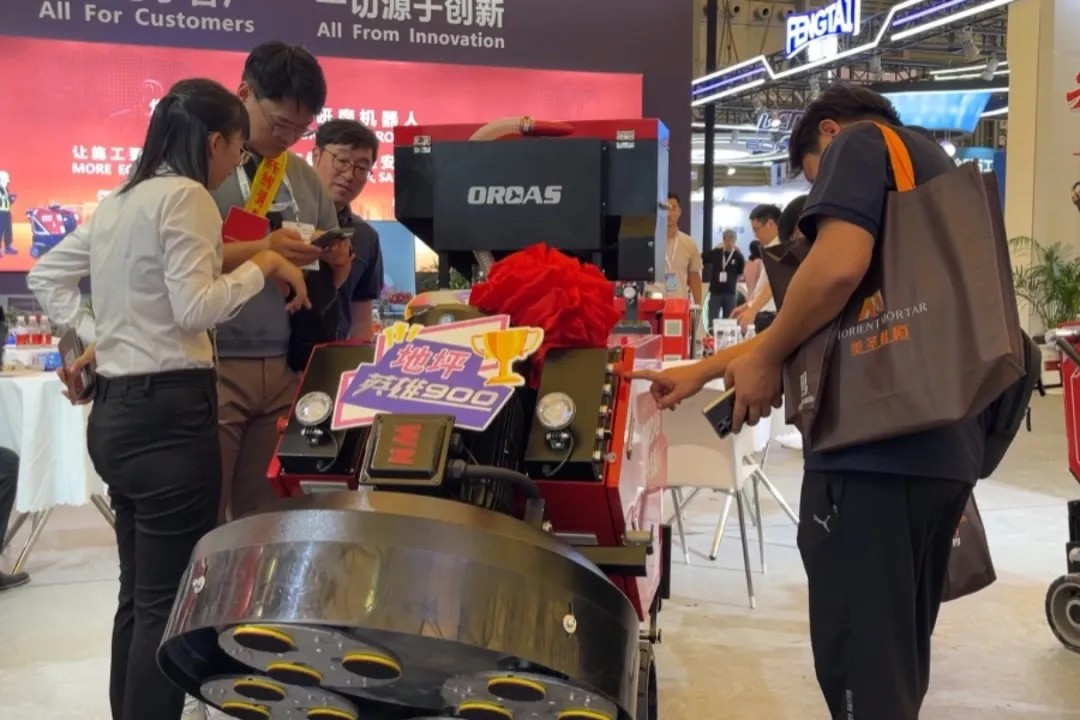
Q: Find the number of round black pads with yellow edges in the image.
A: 9